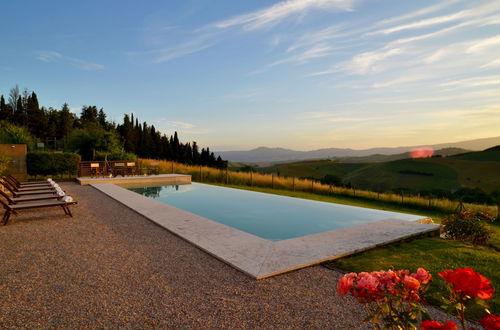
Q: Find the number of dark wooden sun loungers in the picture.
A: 6